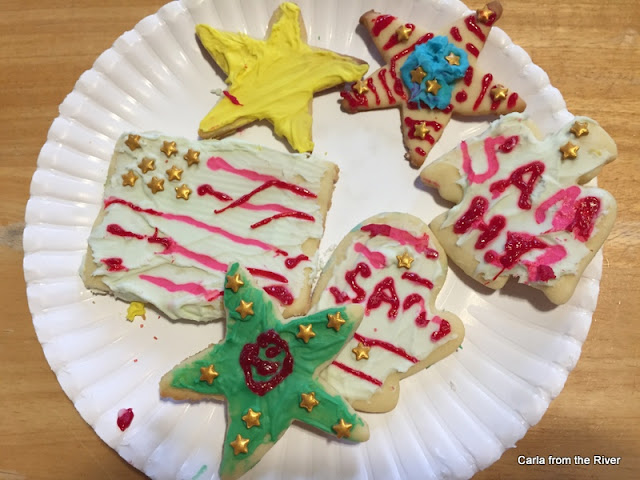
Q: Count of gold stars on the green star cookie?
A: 9